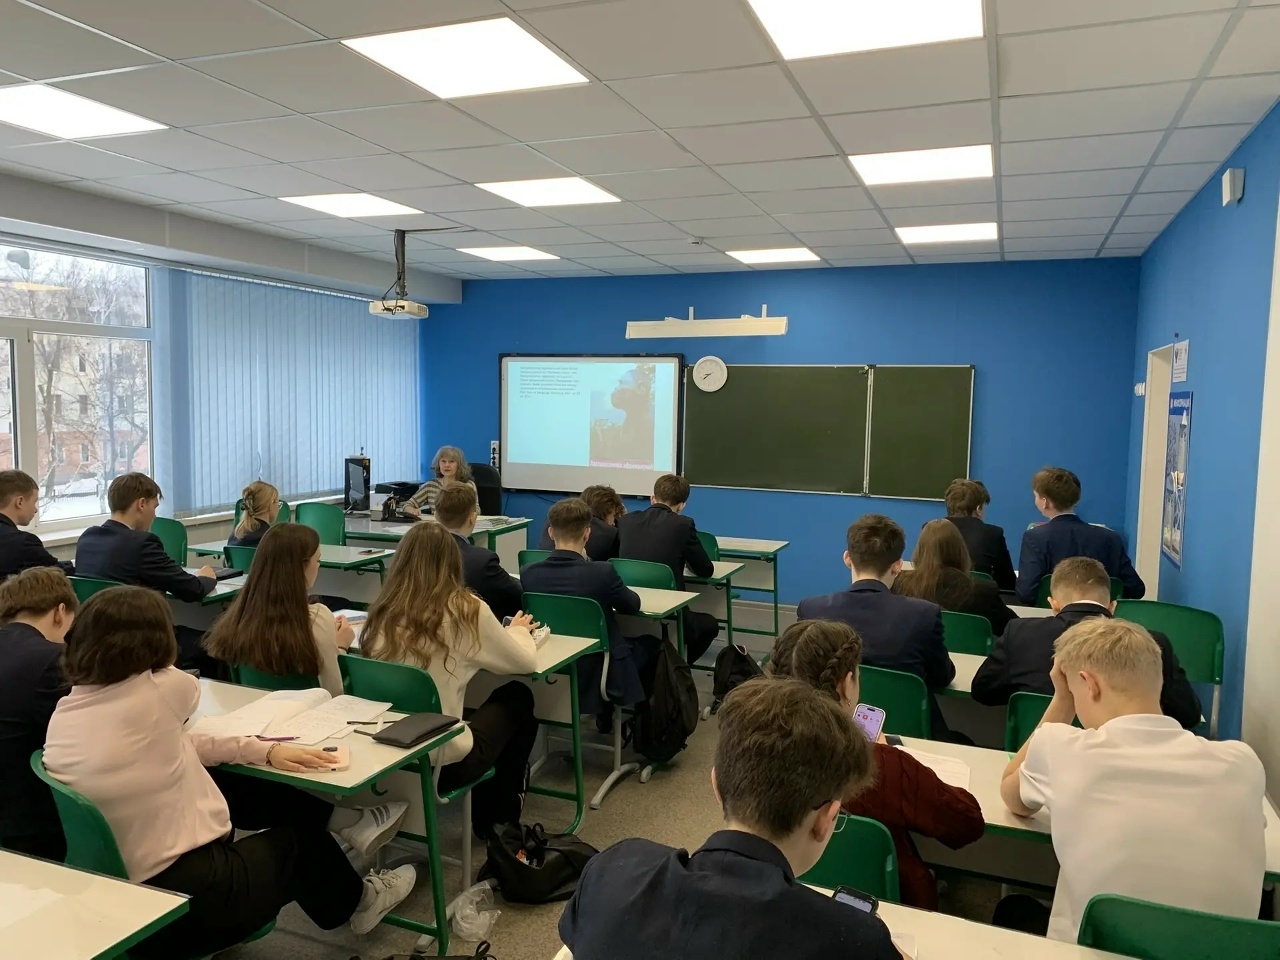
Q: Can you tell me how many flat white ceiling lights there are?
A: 9